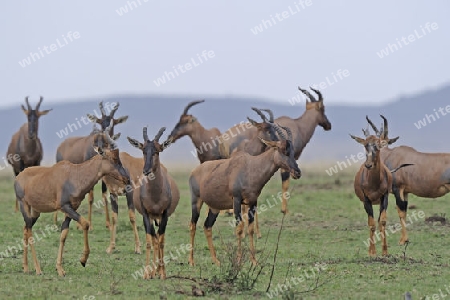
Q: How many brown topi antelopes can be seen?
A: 11